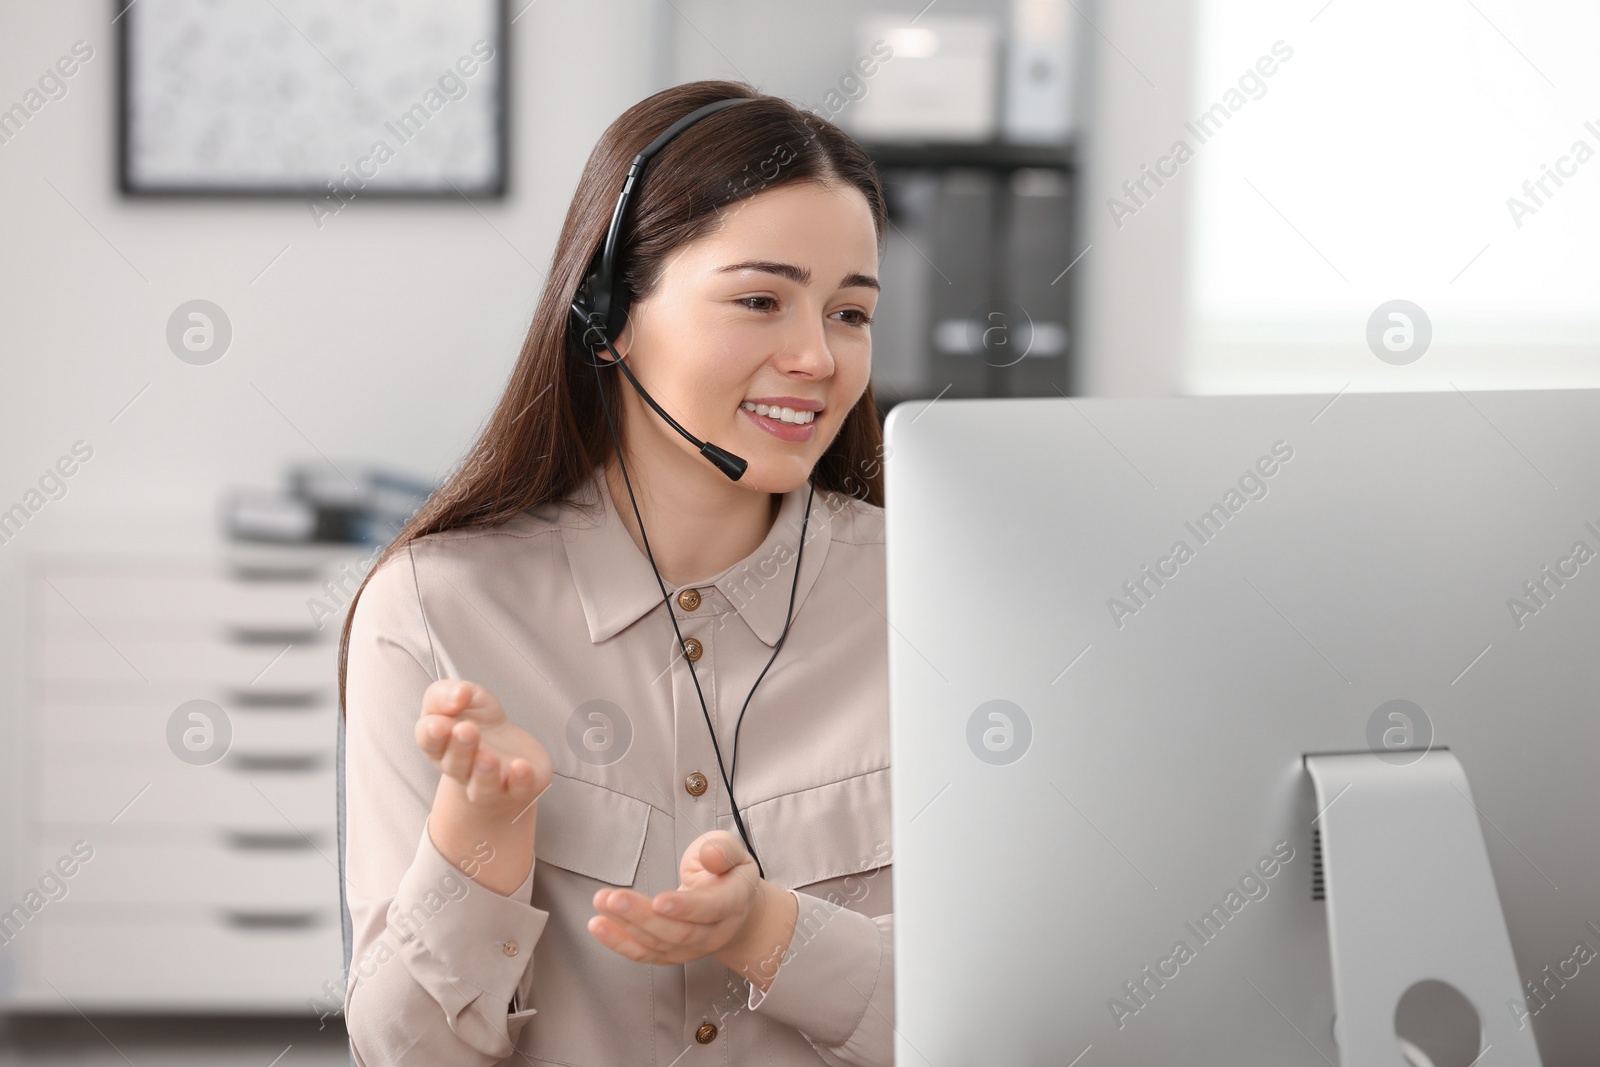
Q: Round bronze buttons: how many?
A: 4